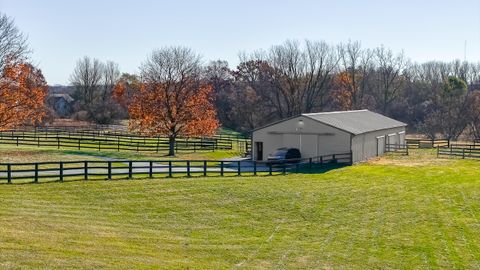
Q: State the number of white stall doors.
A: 3